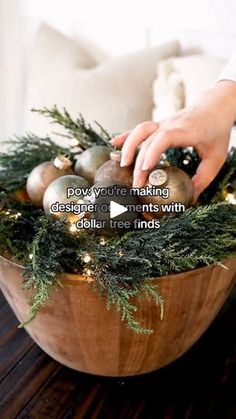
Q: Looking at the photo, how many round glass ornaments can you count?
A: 6